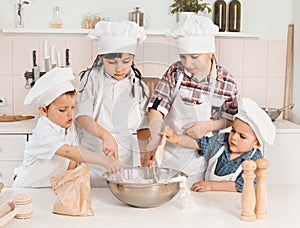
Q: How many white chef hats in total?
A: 4